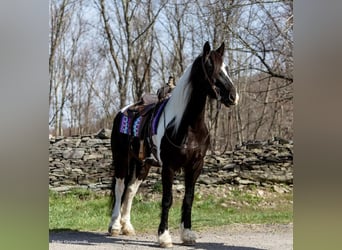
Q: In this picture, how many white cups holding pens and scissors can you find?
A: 0